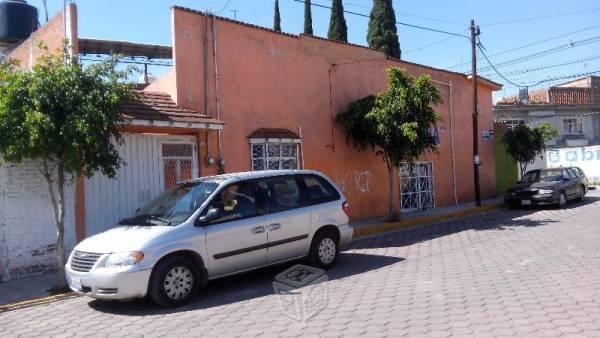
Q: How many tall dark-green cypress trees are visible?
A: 4